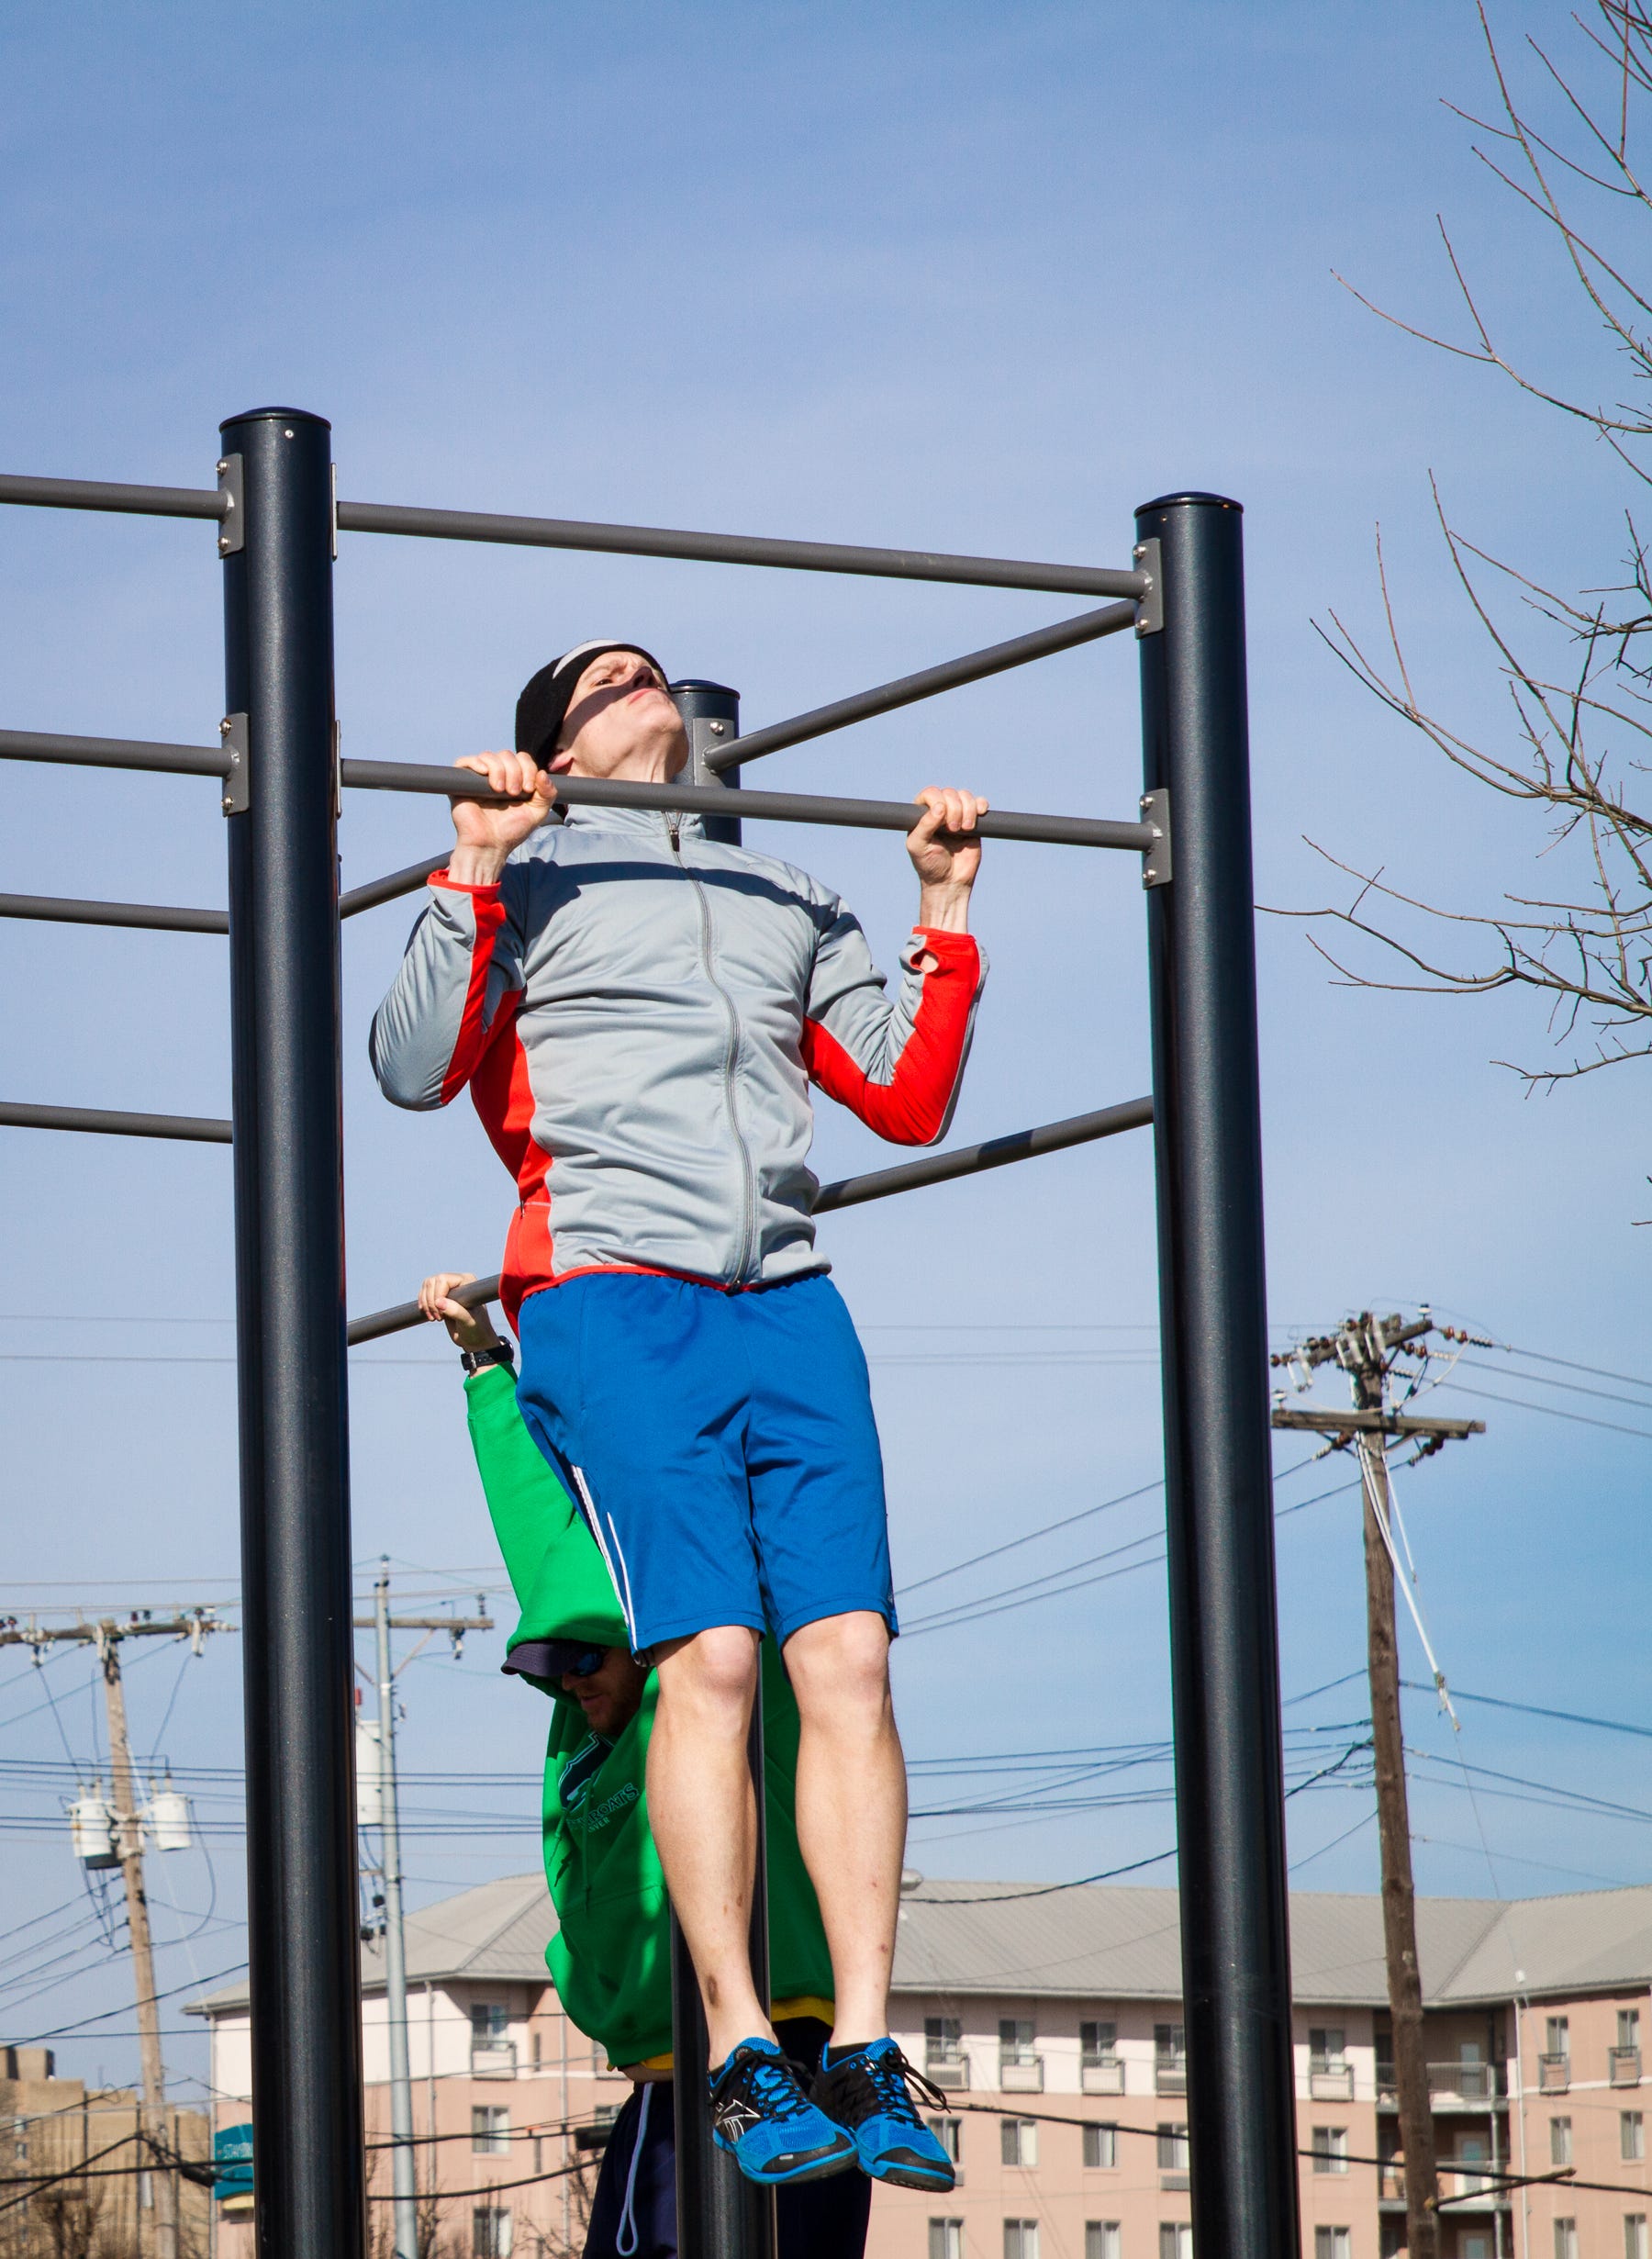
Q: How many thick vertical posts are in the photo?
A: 3